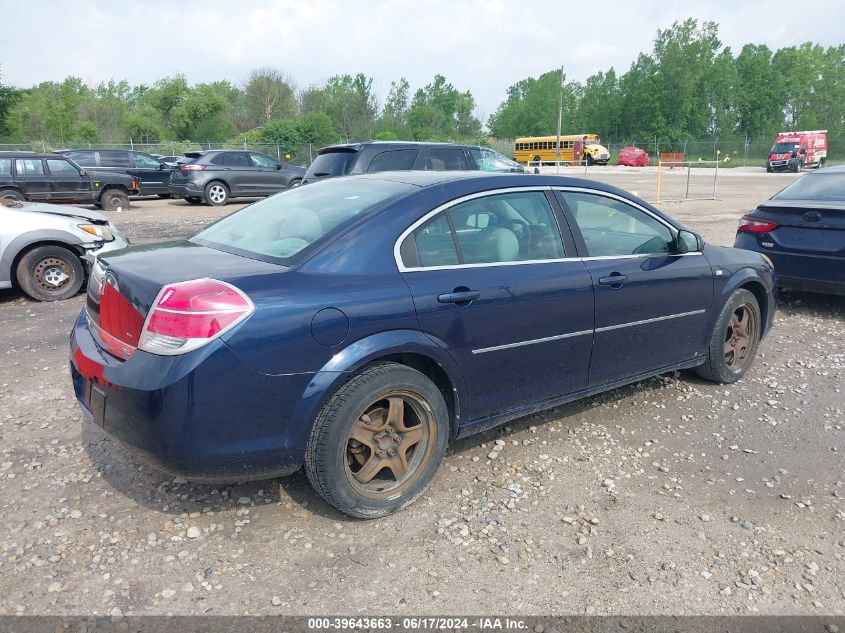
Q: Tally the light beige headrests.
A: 2